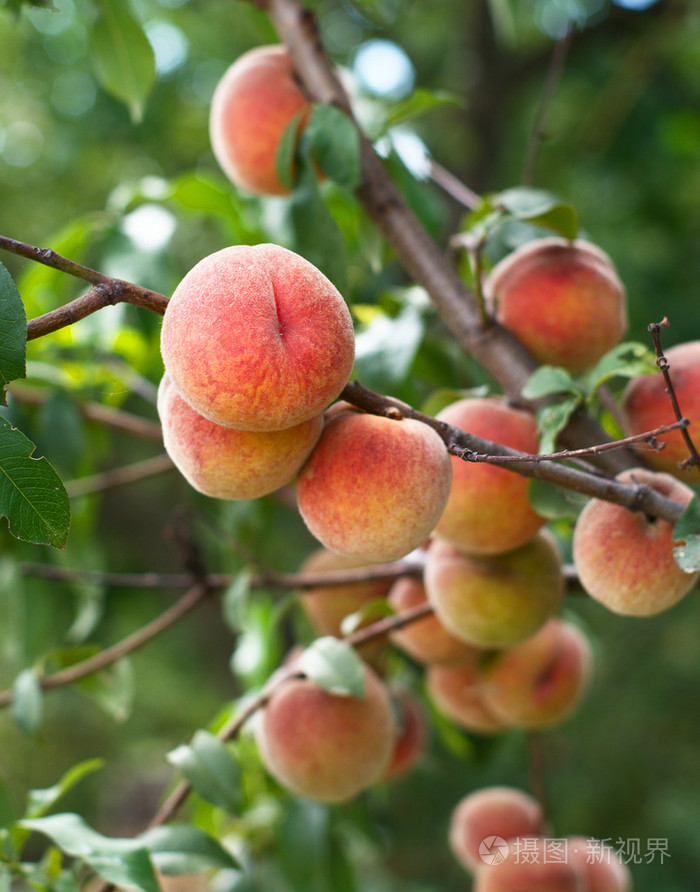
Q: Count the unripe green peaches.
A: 1